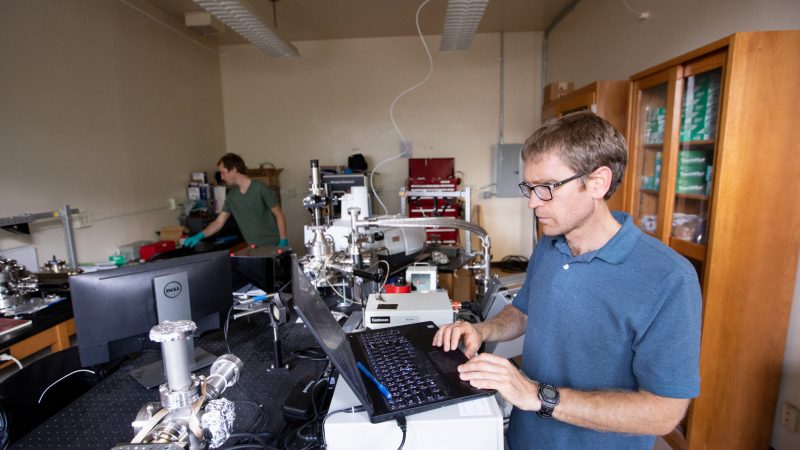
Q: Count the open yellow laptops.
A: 0